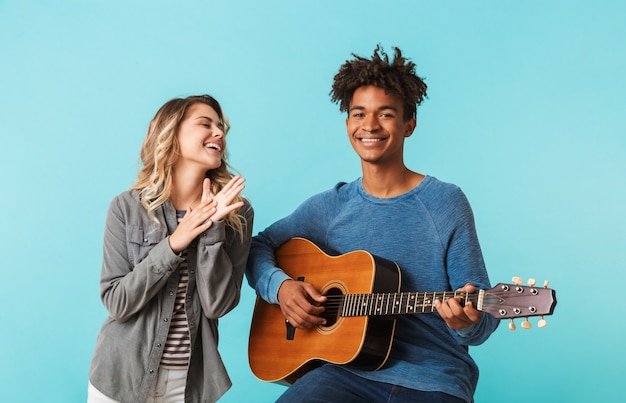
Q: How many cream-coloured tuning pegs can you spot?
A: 6